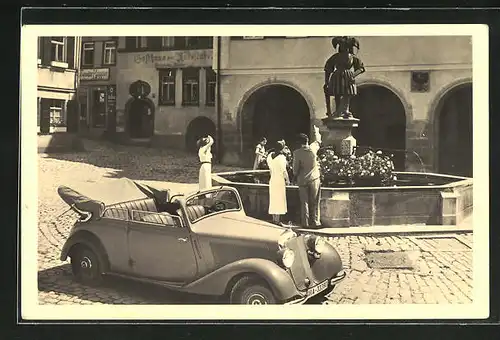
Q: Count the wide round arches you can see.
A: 3